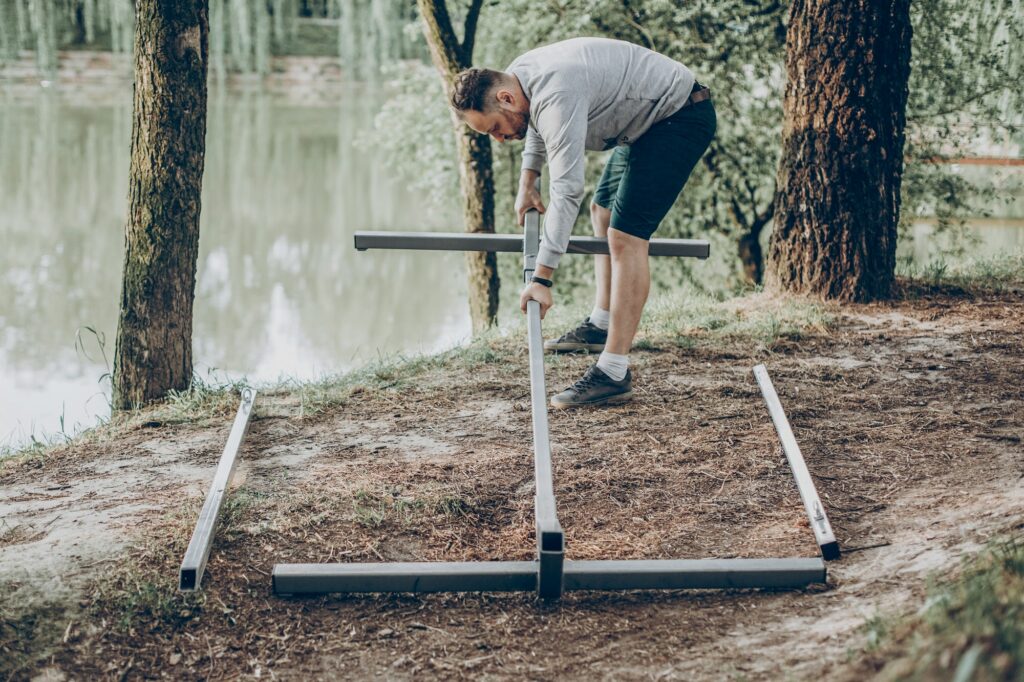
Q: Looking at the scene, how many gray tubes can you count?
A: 5